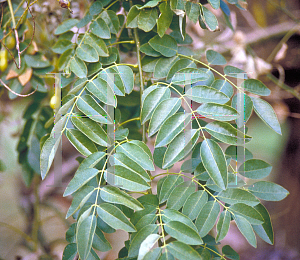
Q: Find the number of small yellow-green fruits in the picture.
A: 3